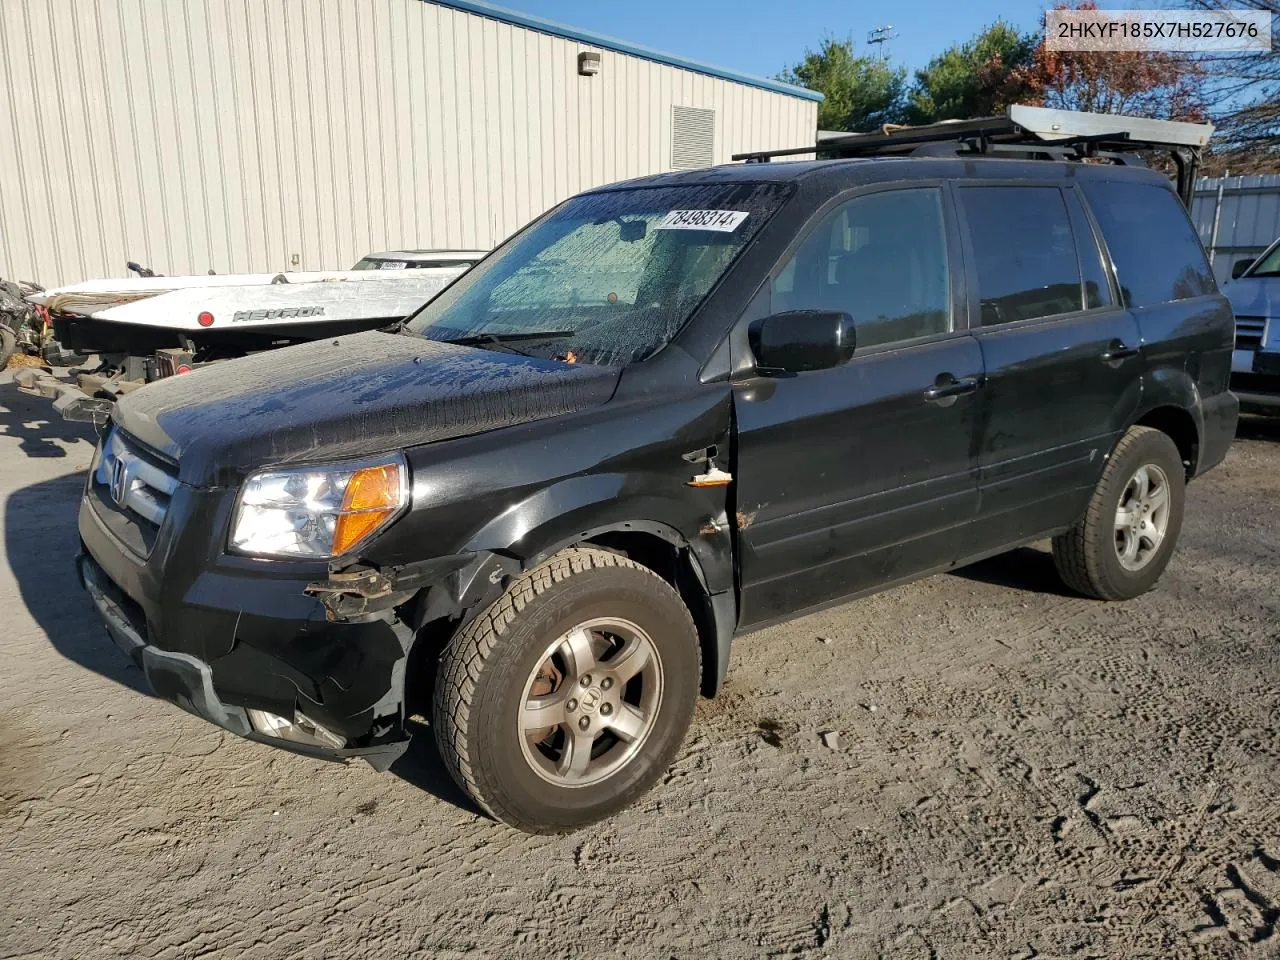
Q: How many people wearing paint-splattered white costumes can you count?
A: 0